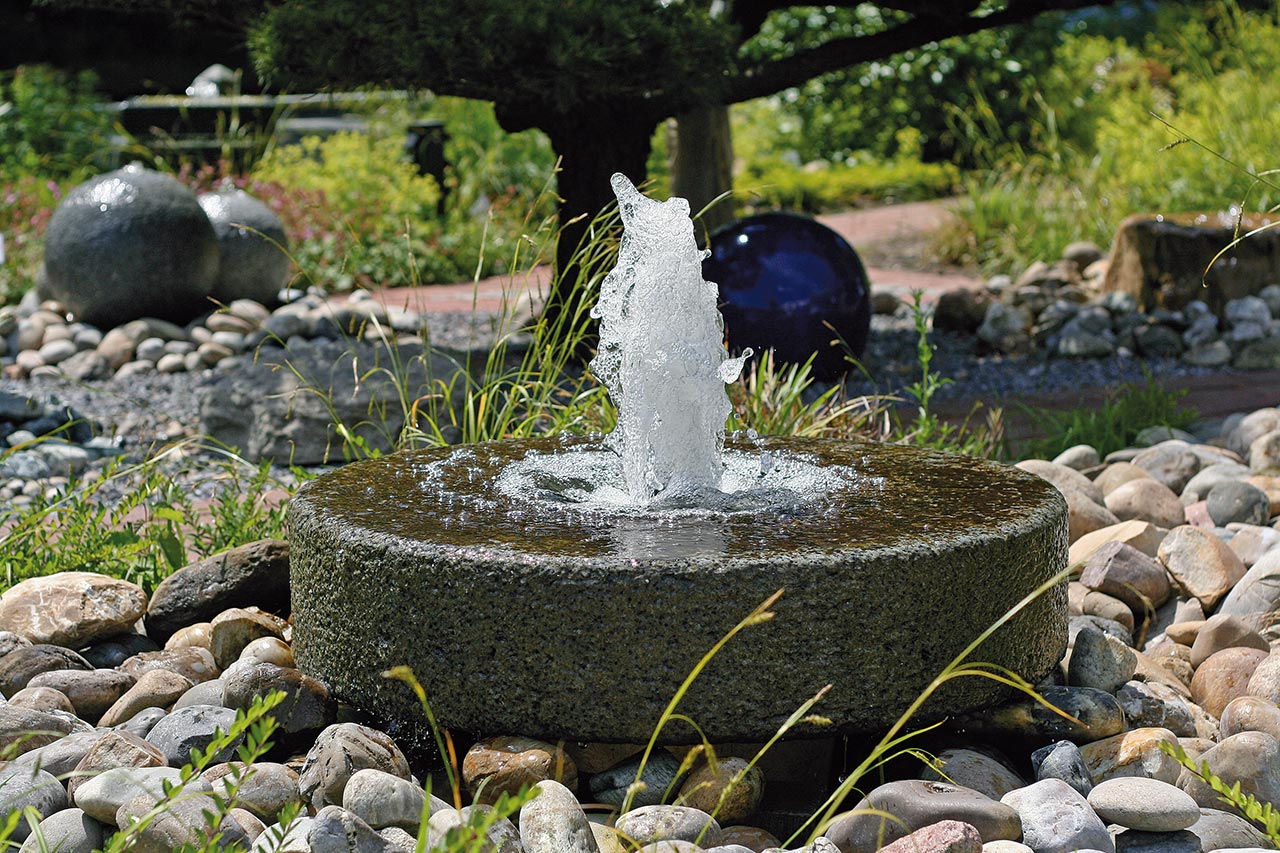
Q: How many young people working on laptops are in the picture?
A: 0